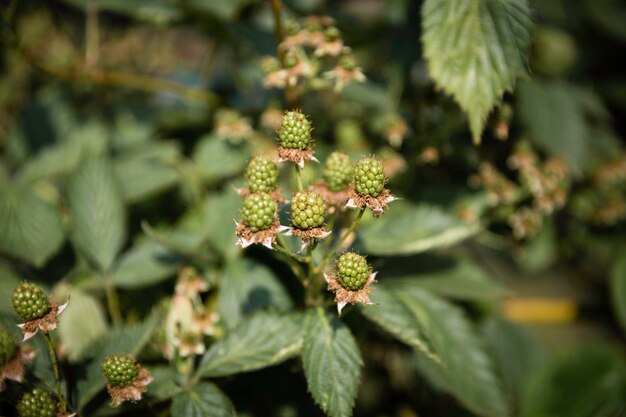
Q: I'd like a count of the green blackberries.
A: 11